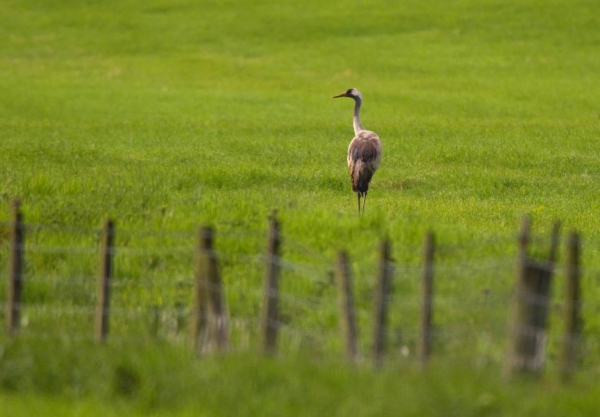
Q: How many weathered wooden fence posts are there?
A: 10